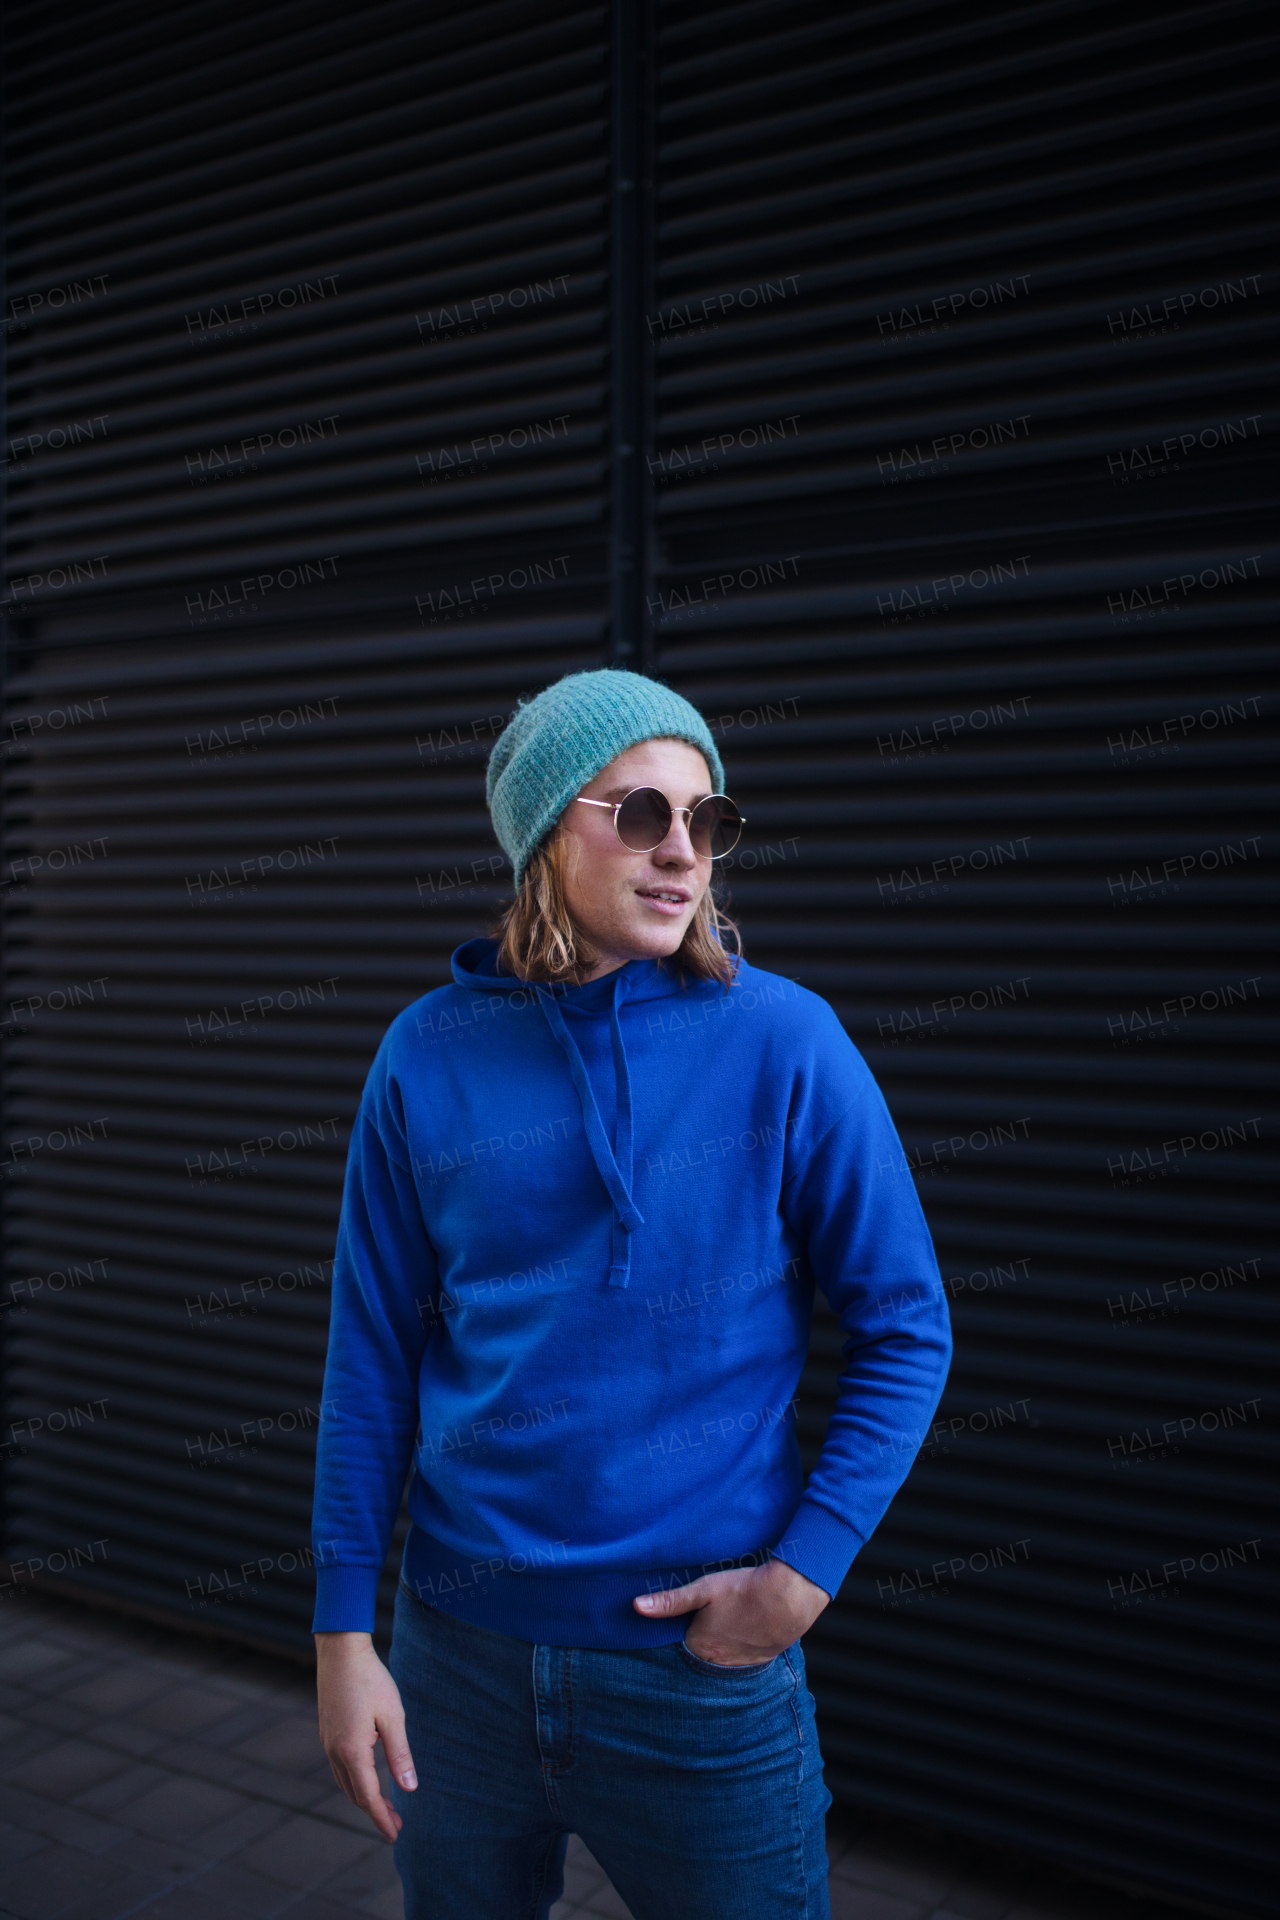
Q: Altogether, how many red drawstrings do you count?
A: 0